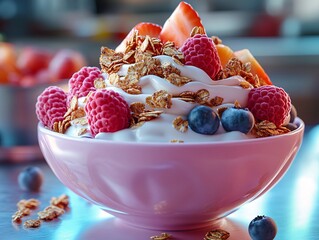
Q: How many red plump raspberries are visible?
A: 5